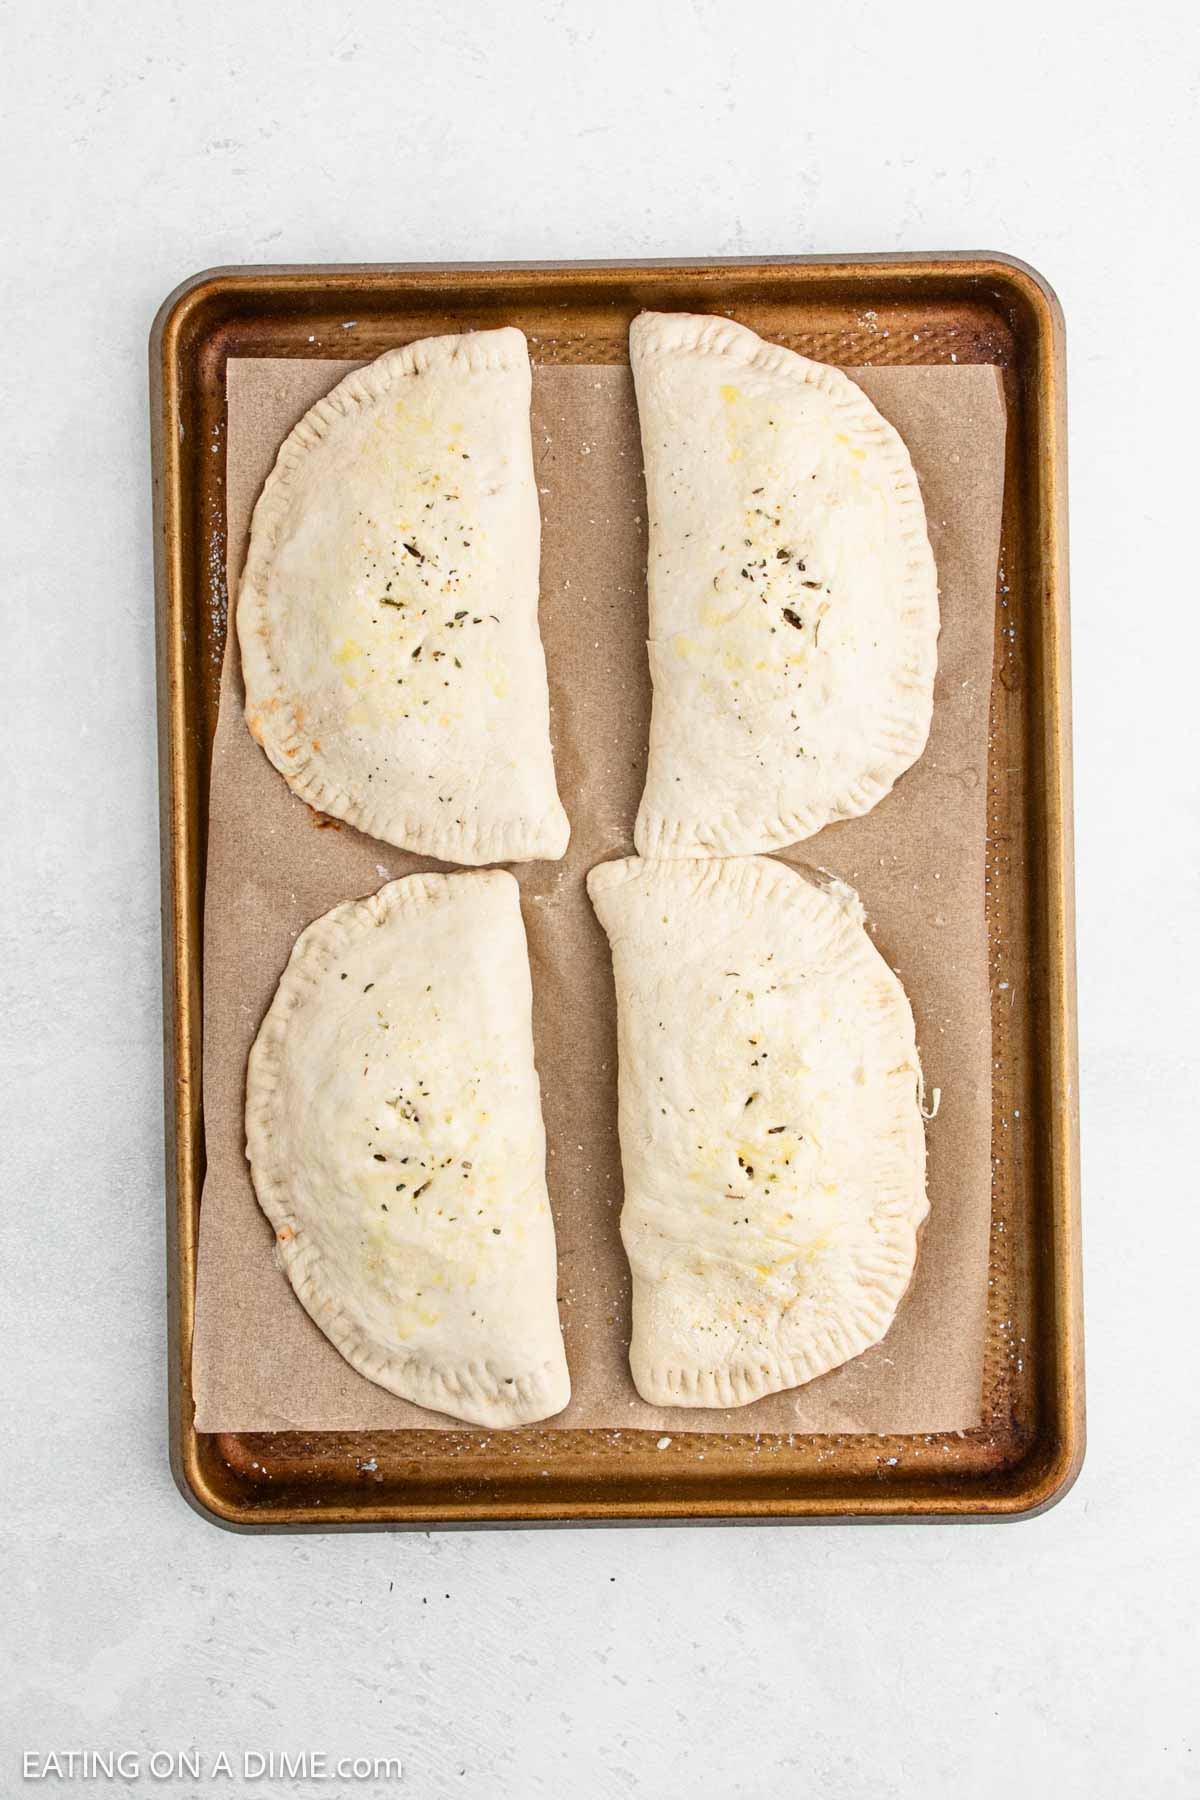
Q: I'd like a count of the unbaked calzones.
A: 4